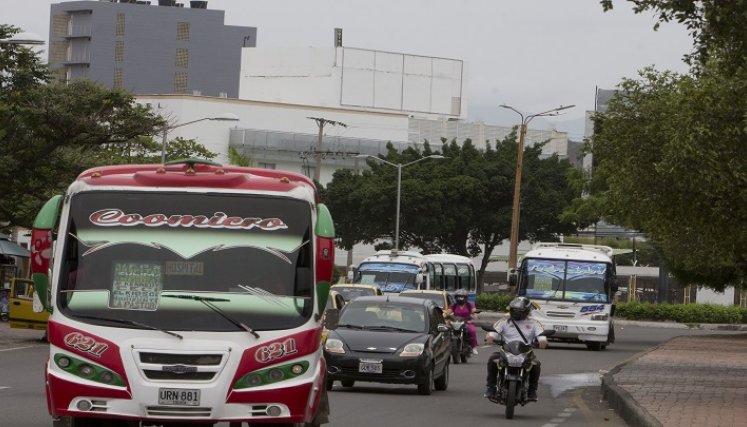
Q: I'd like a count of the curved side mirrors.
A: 2